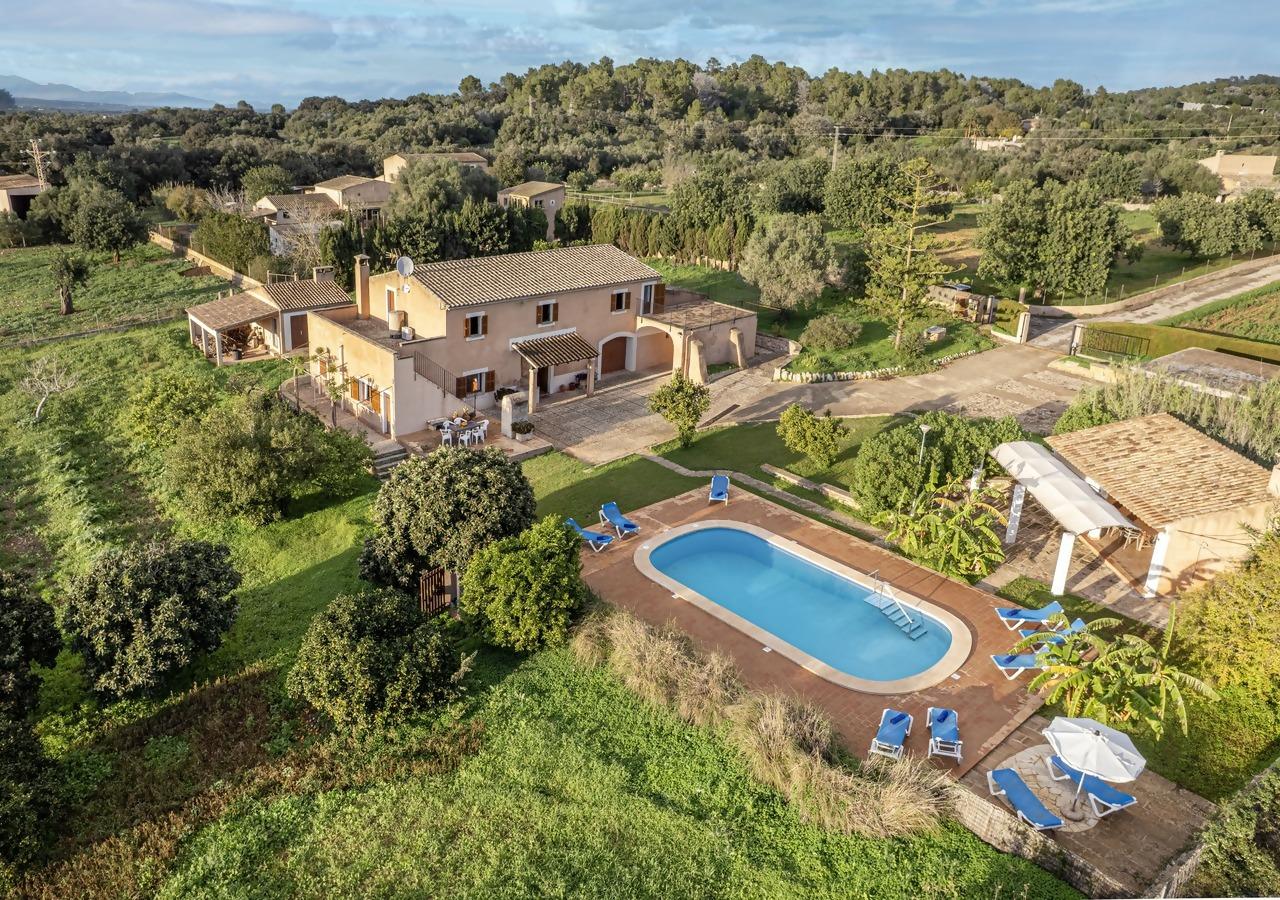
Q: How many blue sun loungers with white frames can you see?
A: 10